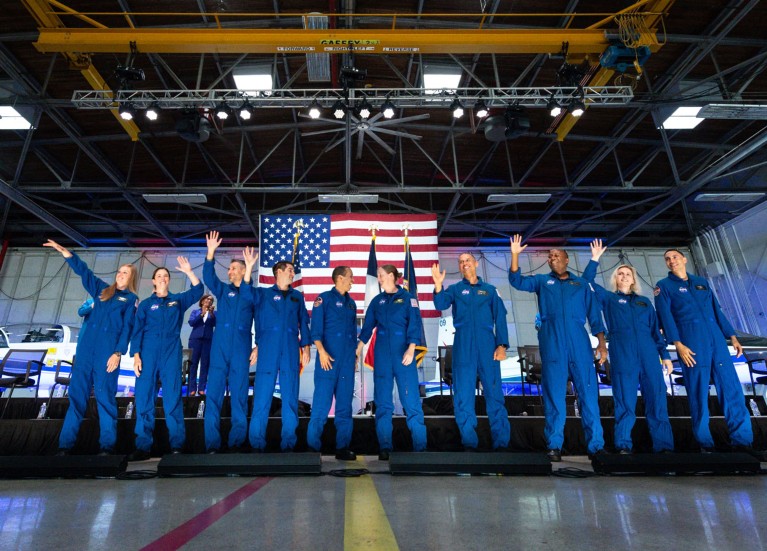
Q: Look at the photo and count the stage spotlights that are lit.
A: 12